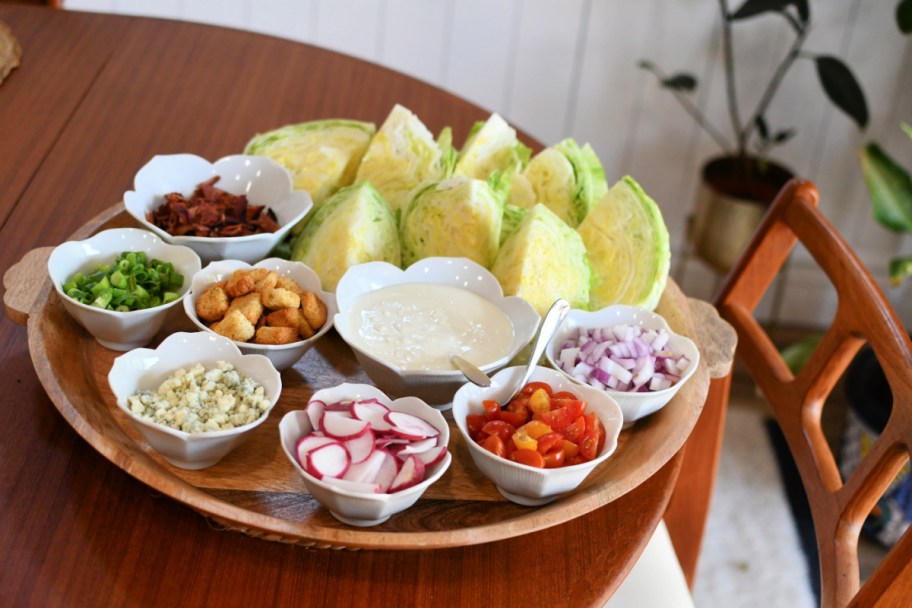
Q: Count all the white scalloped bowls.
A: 8